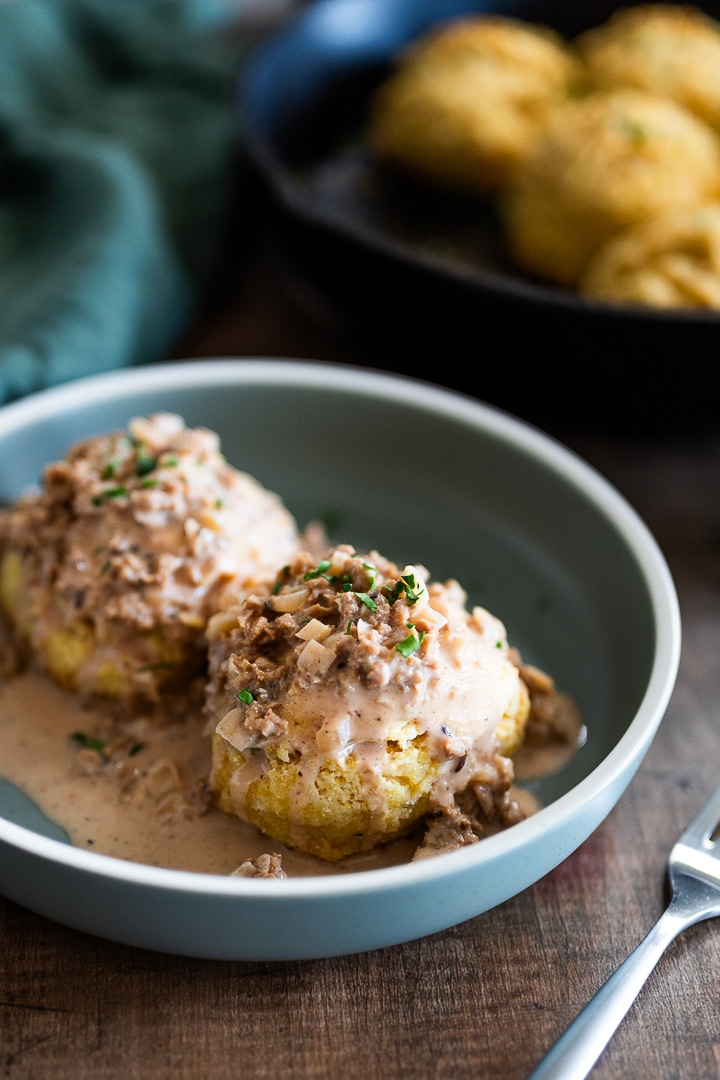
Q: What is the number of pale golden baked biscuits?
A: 6